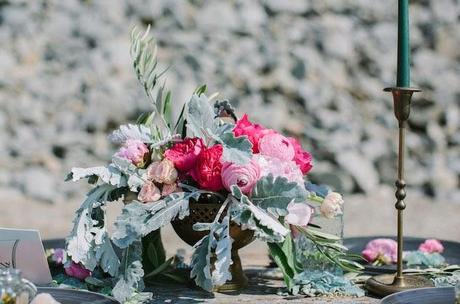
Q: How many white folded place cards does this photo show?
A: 1